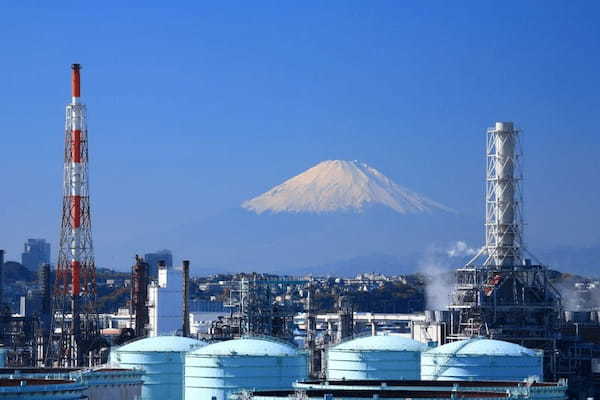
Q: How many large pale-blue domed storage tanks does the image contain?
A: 4